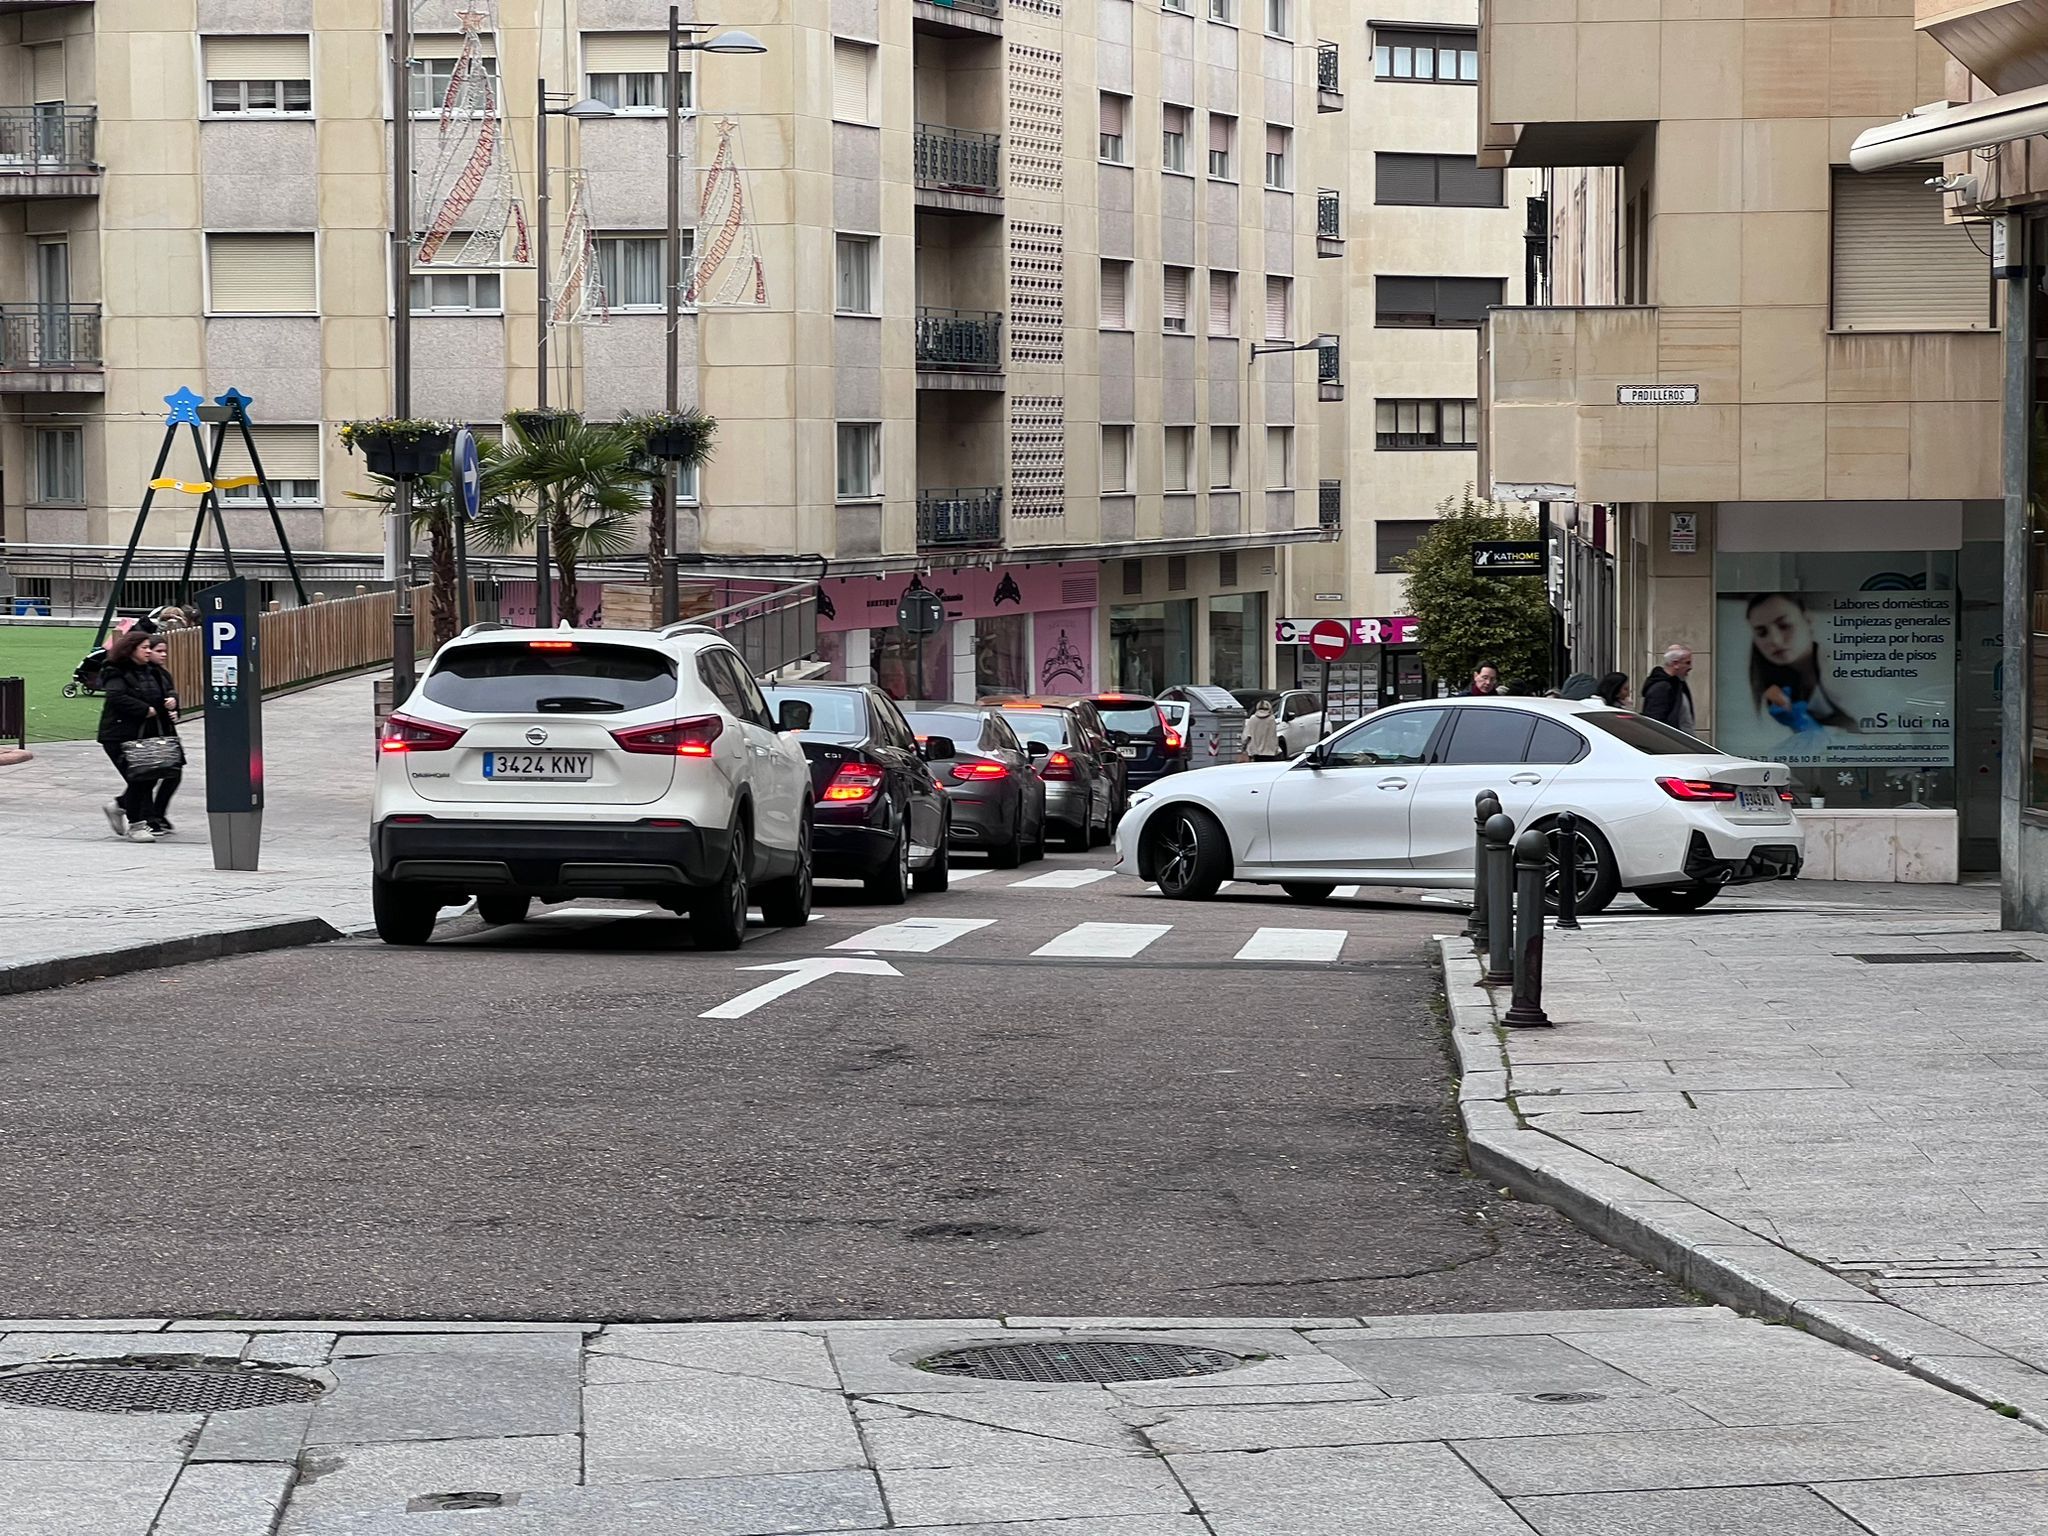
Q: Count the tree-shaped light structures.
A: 3